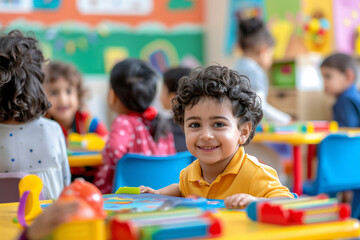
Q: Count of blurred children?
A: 6